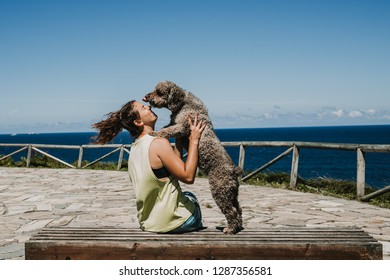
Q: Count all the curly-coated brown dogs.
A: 1